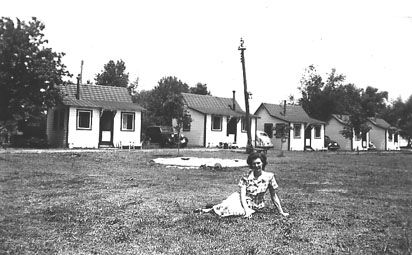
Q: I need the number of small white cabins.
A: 5